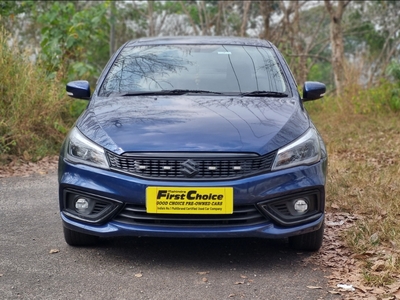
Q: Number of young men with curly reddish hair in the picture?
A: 0